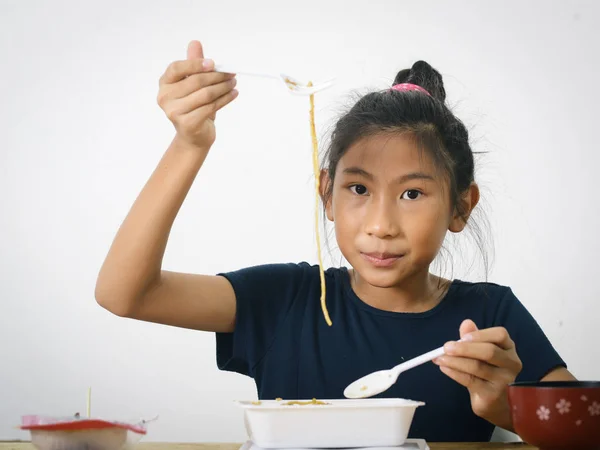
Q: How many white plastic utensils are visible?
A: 2